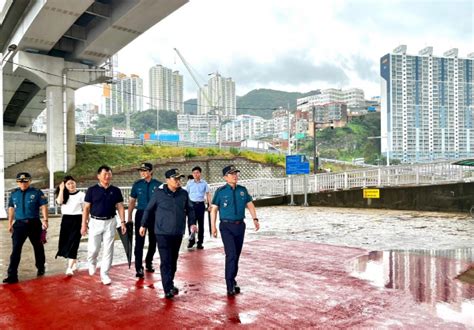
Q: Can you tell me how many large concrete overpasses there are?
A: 1